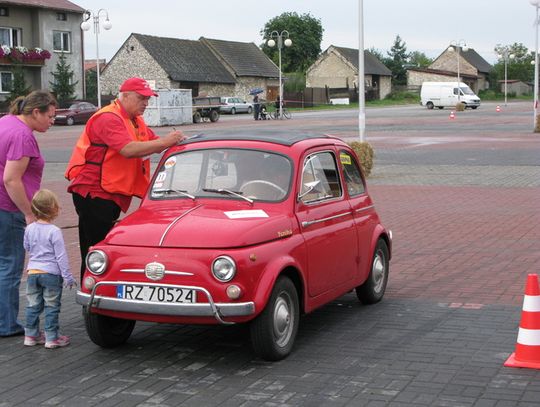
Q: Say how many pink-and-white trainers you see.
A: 2